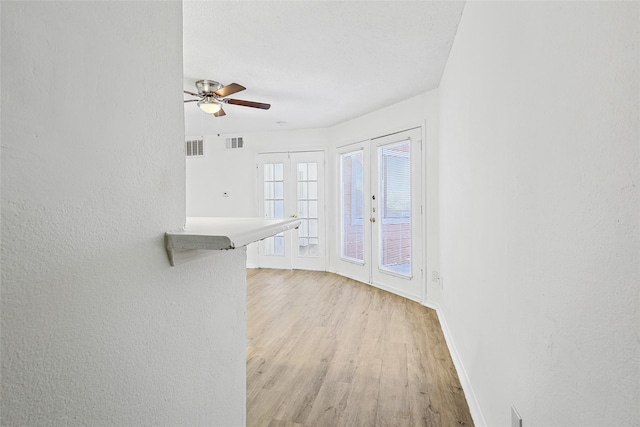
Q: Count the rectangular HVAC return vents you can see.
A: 2